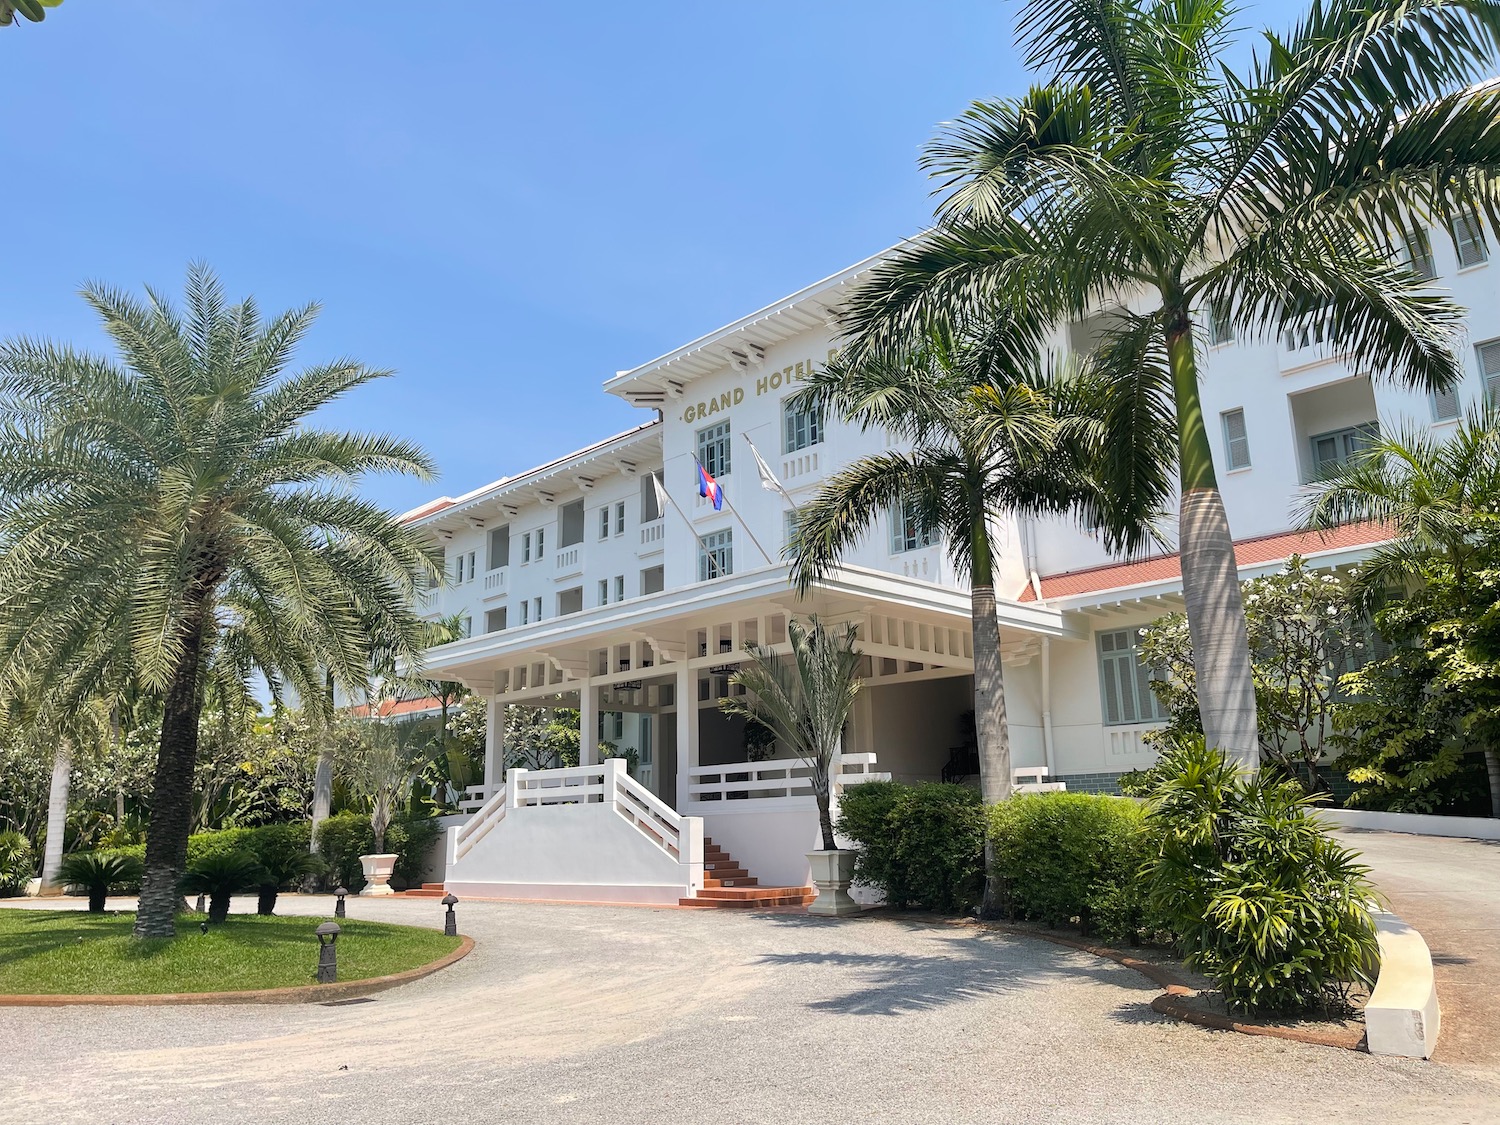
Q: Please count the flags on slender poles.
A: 3